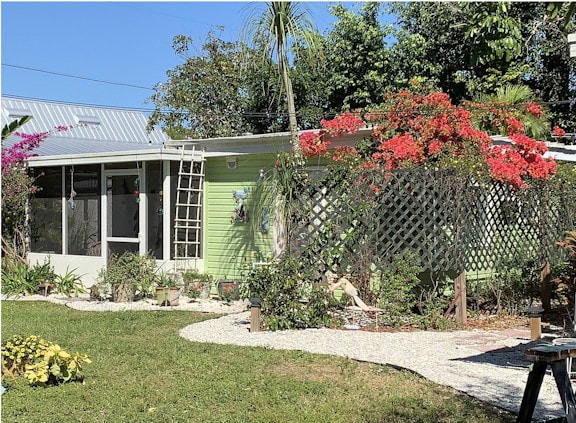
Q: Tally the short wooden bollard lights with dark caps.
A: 2